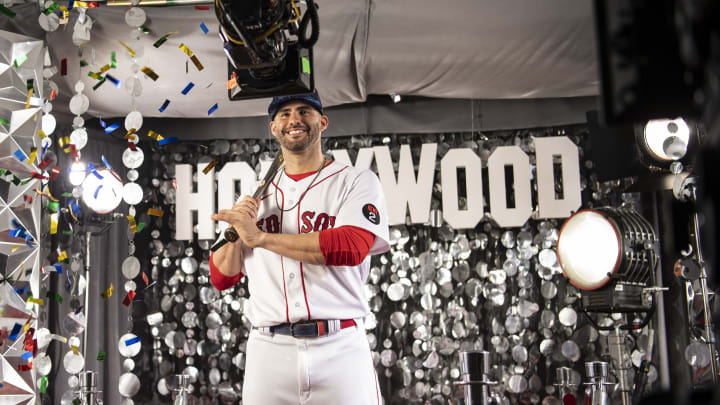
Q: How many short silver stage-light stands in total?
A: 5